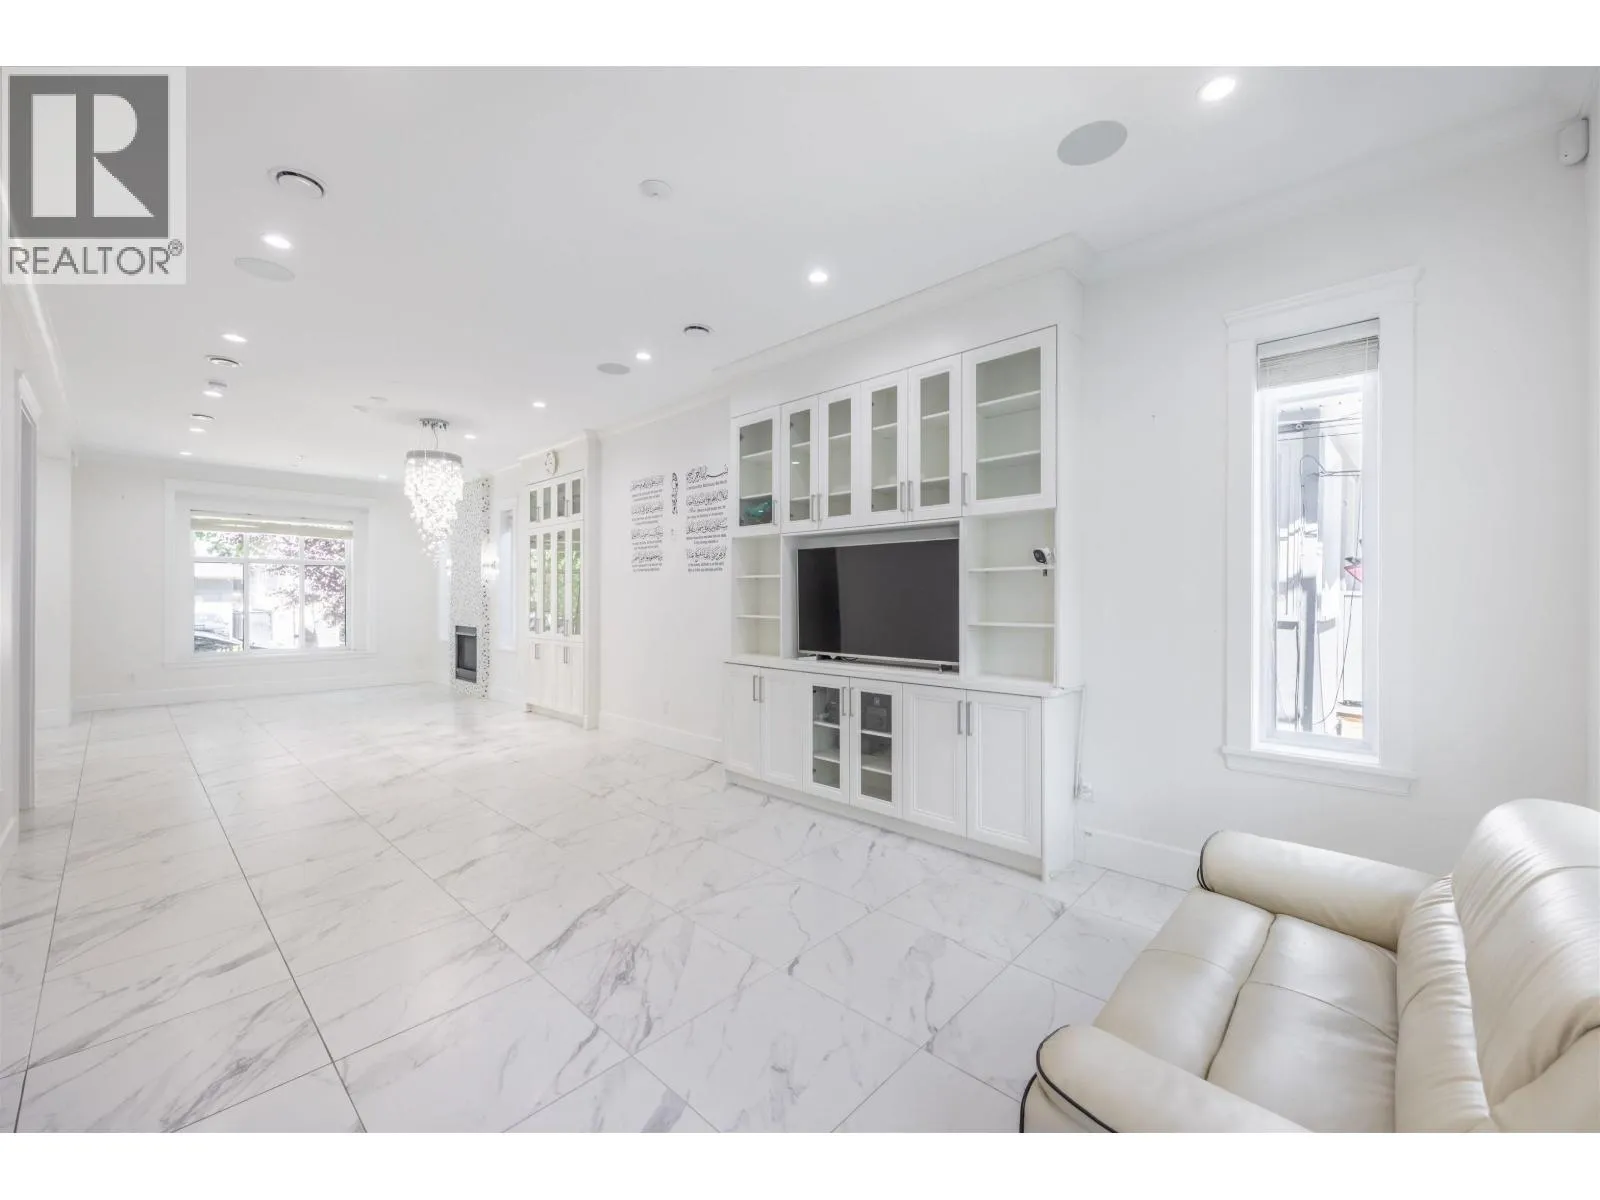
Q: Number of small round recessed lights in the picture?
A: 11